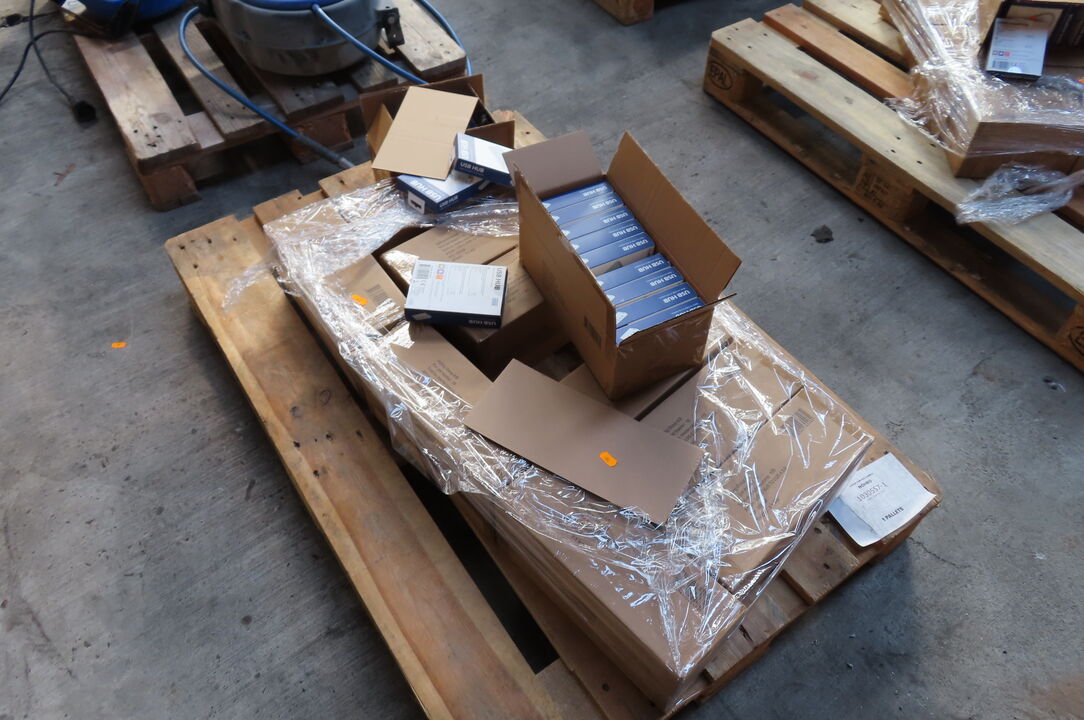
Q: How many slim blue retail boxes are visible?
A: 12